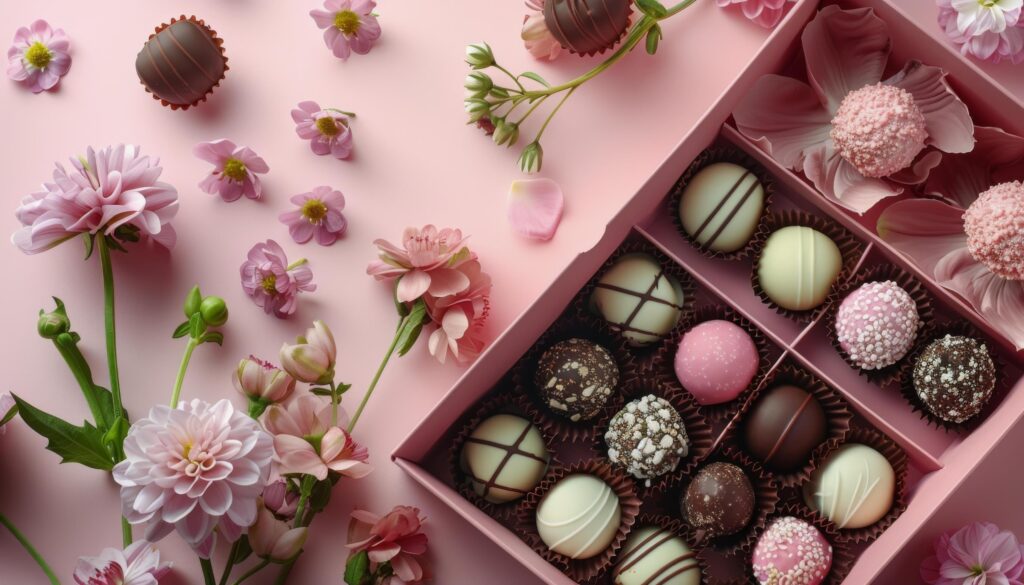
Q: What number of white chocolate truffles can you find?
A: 7